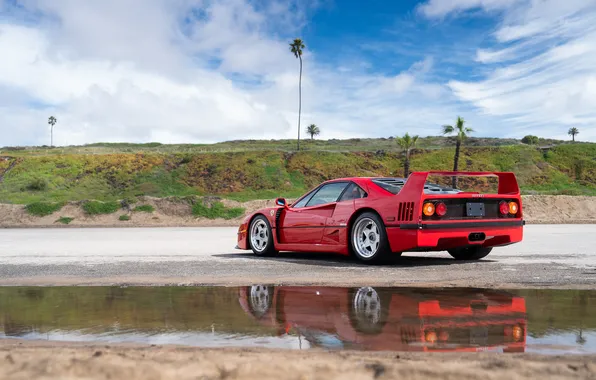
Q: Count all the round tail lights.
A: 4